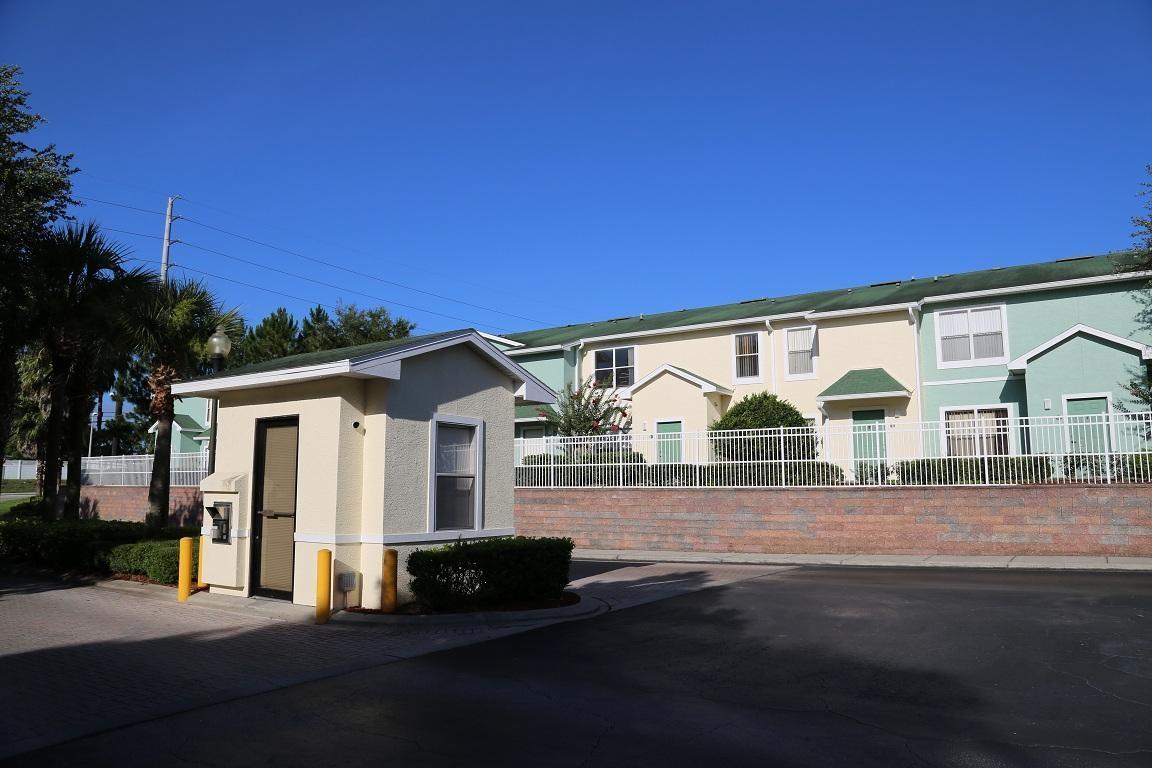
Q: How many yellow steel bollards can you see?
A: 4